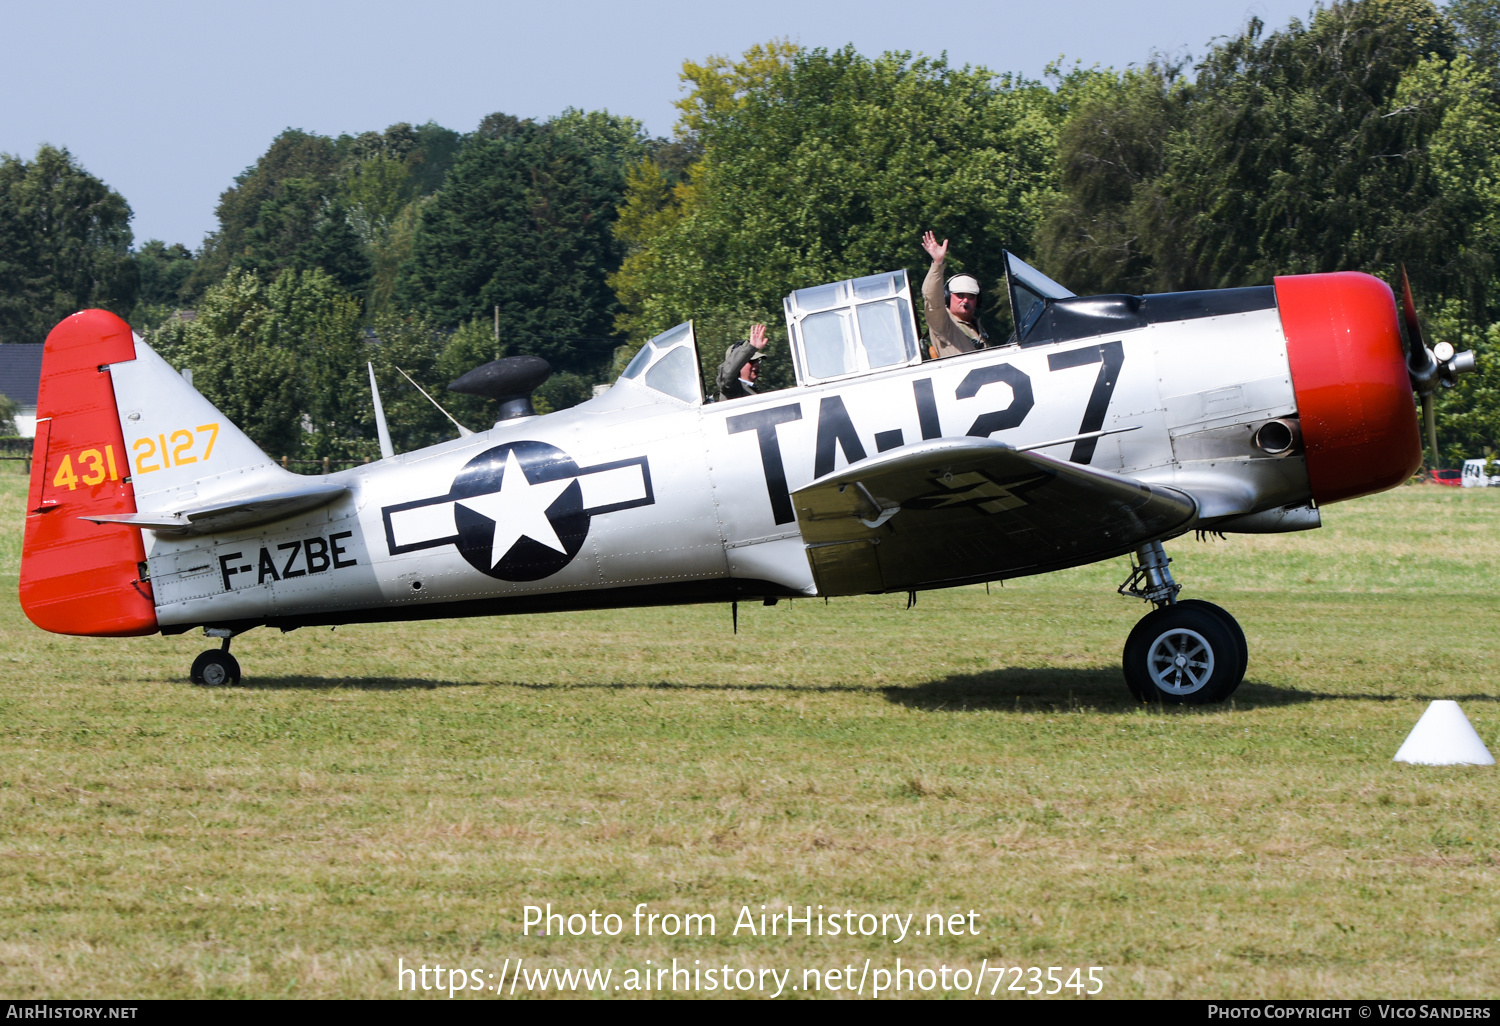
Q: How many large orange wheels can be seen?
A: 0